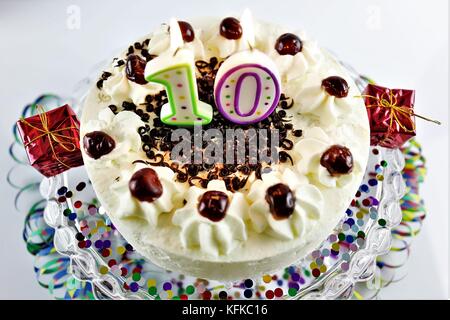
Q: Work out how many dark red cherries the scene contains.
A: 10